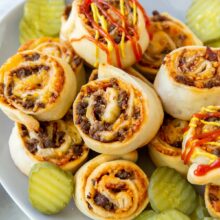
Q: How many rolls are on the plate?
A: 11